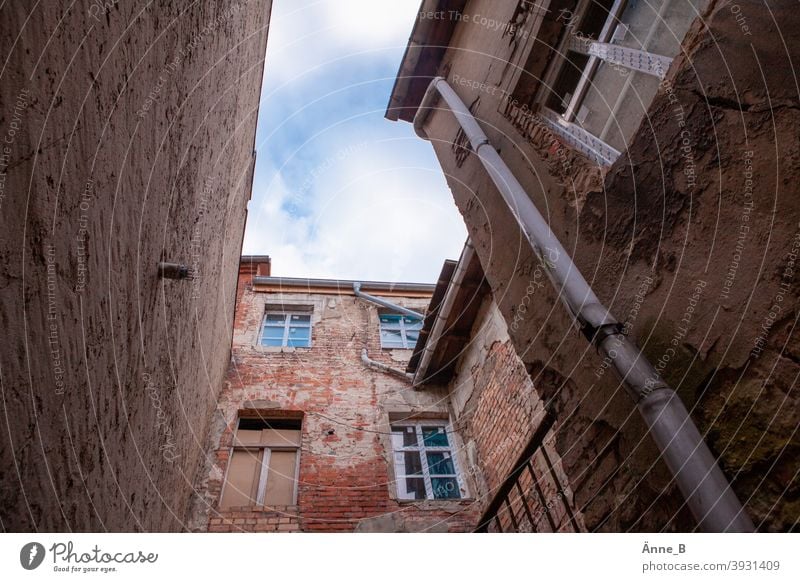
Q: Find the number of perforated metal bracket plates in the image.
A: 2